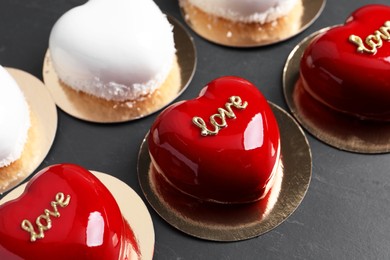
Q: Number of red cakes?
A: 3